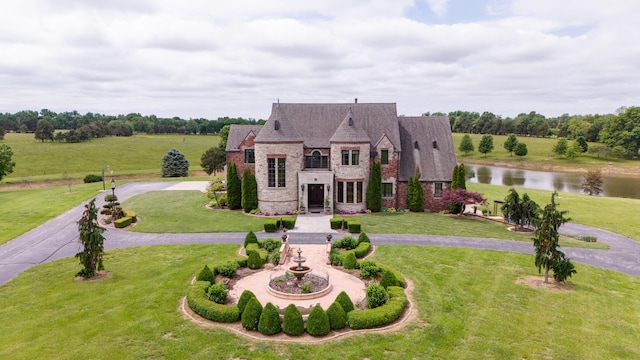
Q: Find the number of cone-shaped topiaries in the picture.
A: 13